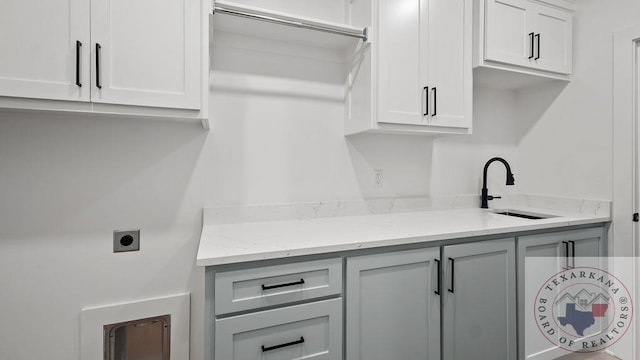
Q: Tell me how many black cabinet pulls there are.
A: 12